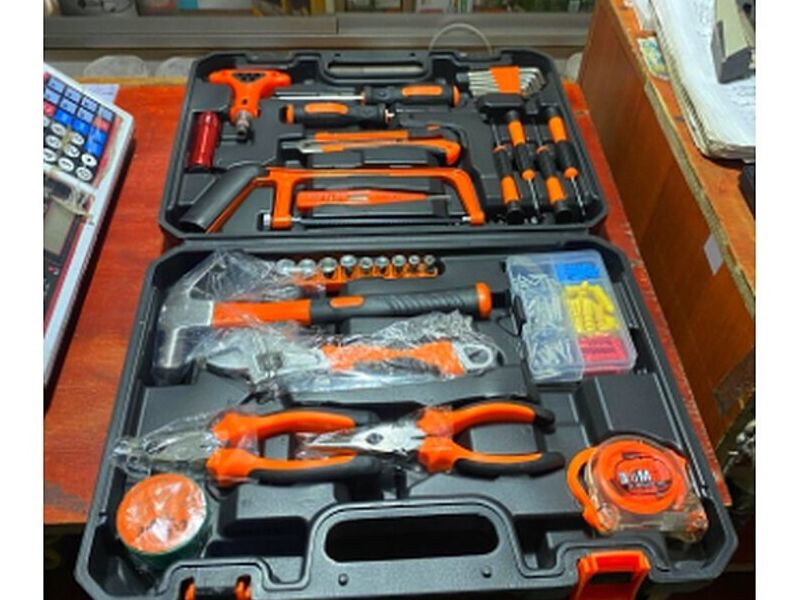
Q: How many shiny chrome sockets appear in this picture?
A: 9